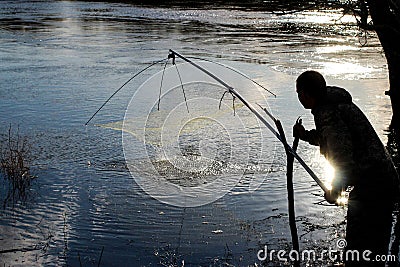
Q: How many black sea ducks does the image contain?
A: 0